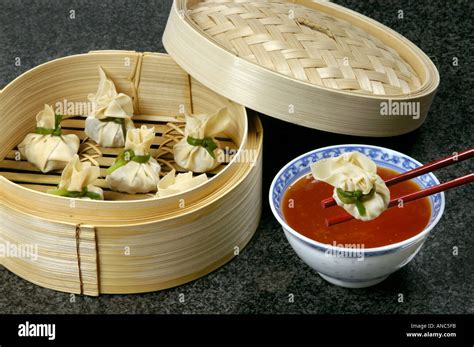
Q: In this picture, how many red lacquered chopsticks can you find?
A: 2